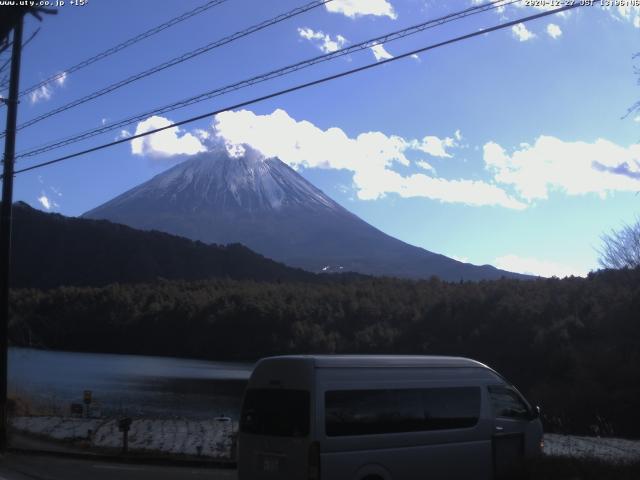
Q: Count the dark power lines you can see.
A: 4